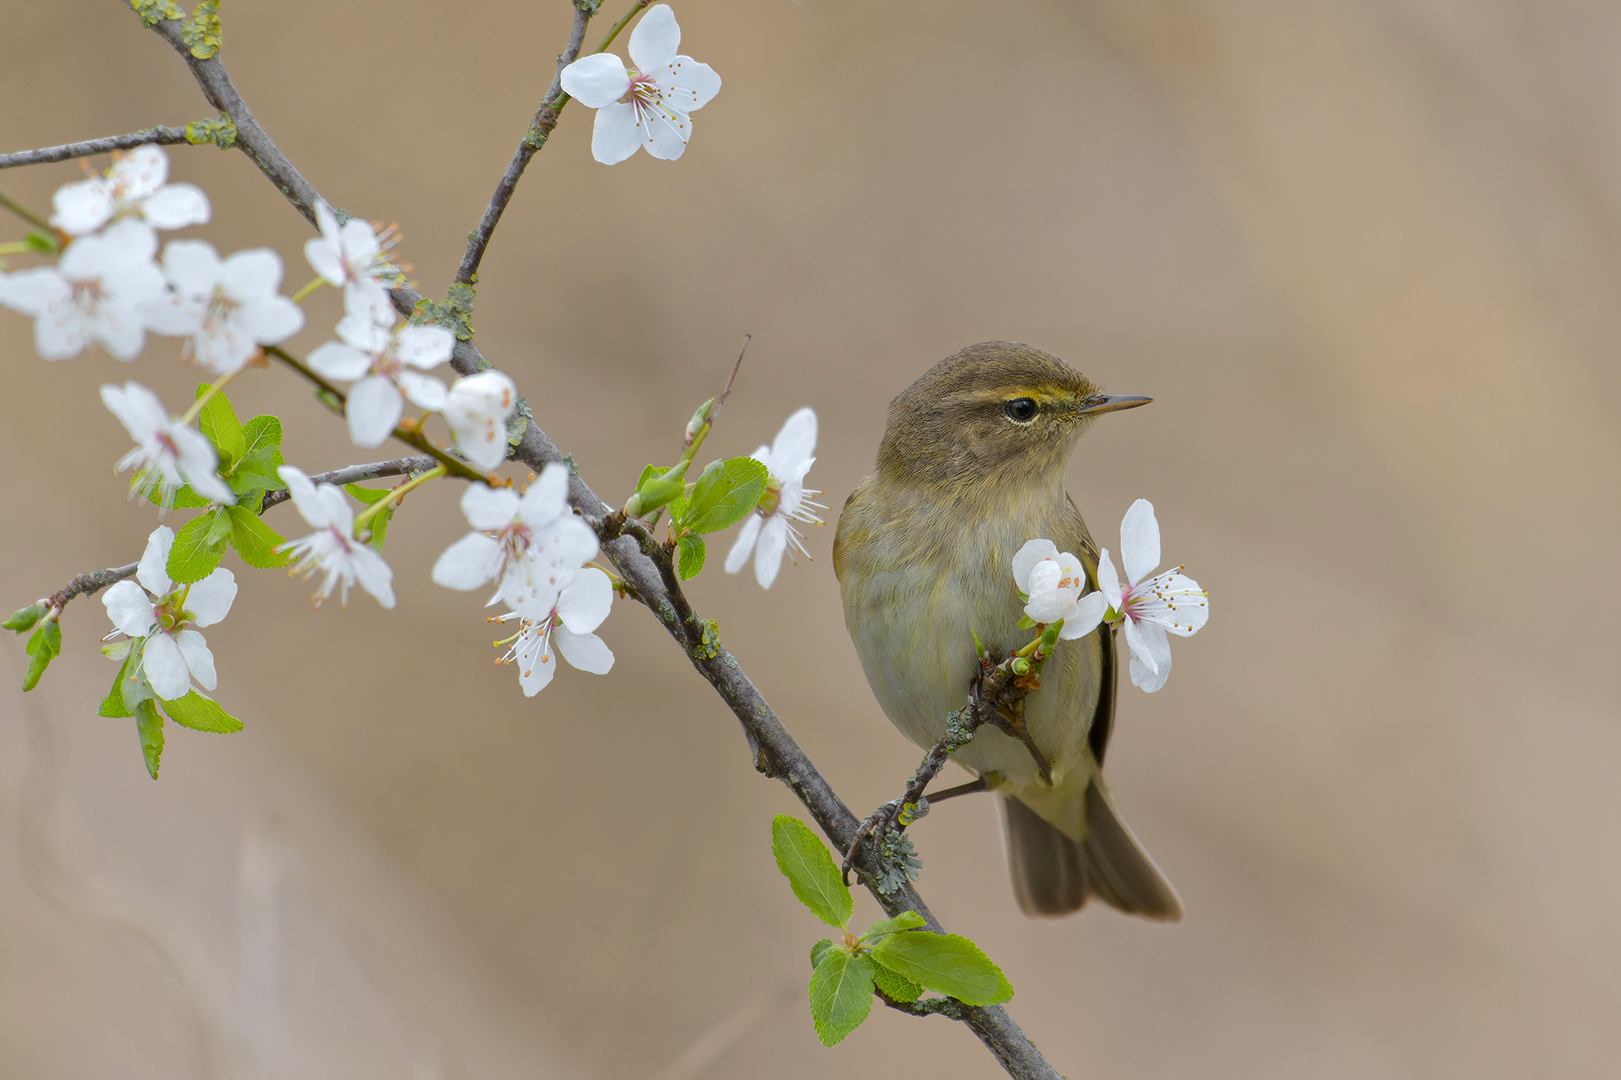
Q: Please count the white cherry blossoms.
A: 15